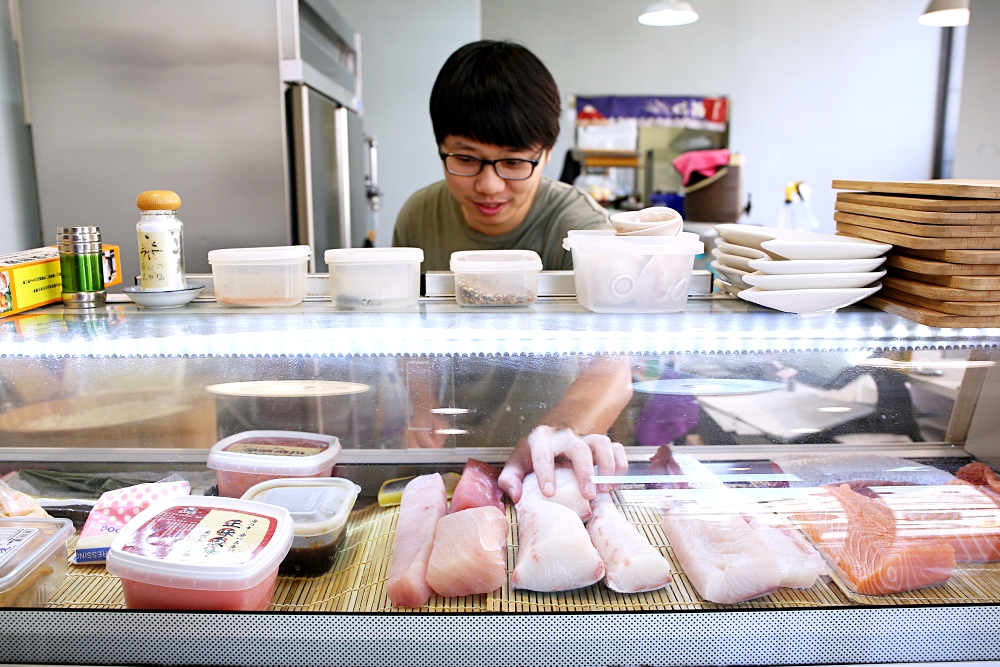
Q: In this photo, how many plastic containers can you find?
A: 8